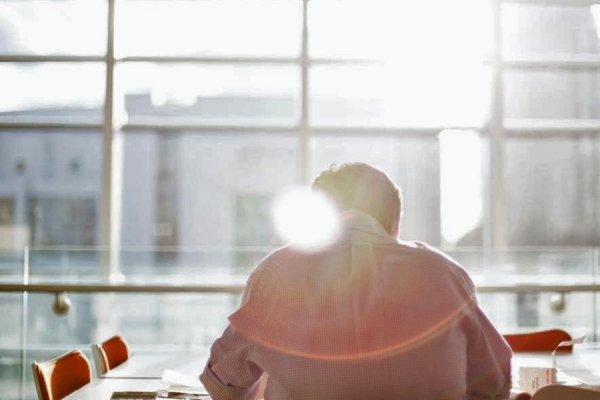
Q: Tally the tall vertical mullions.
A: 3